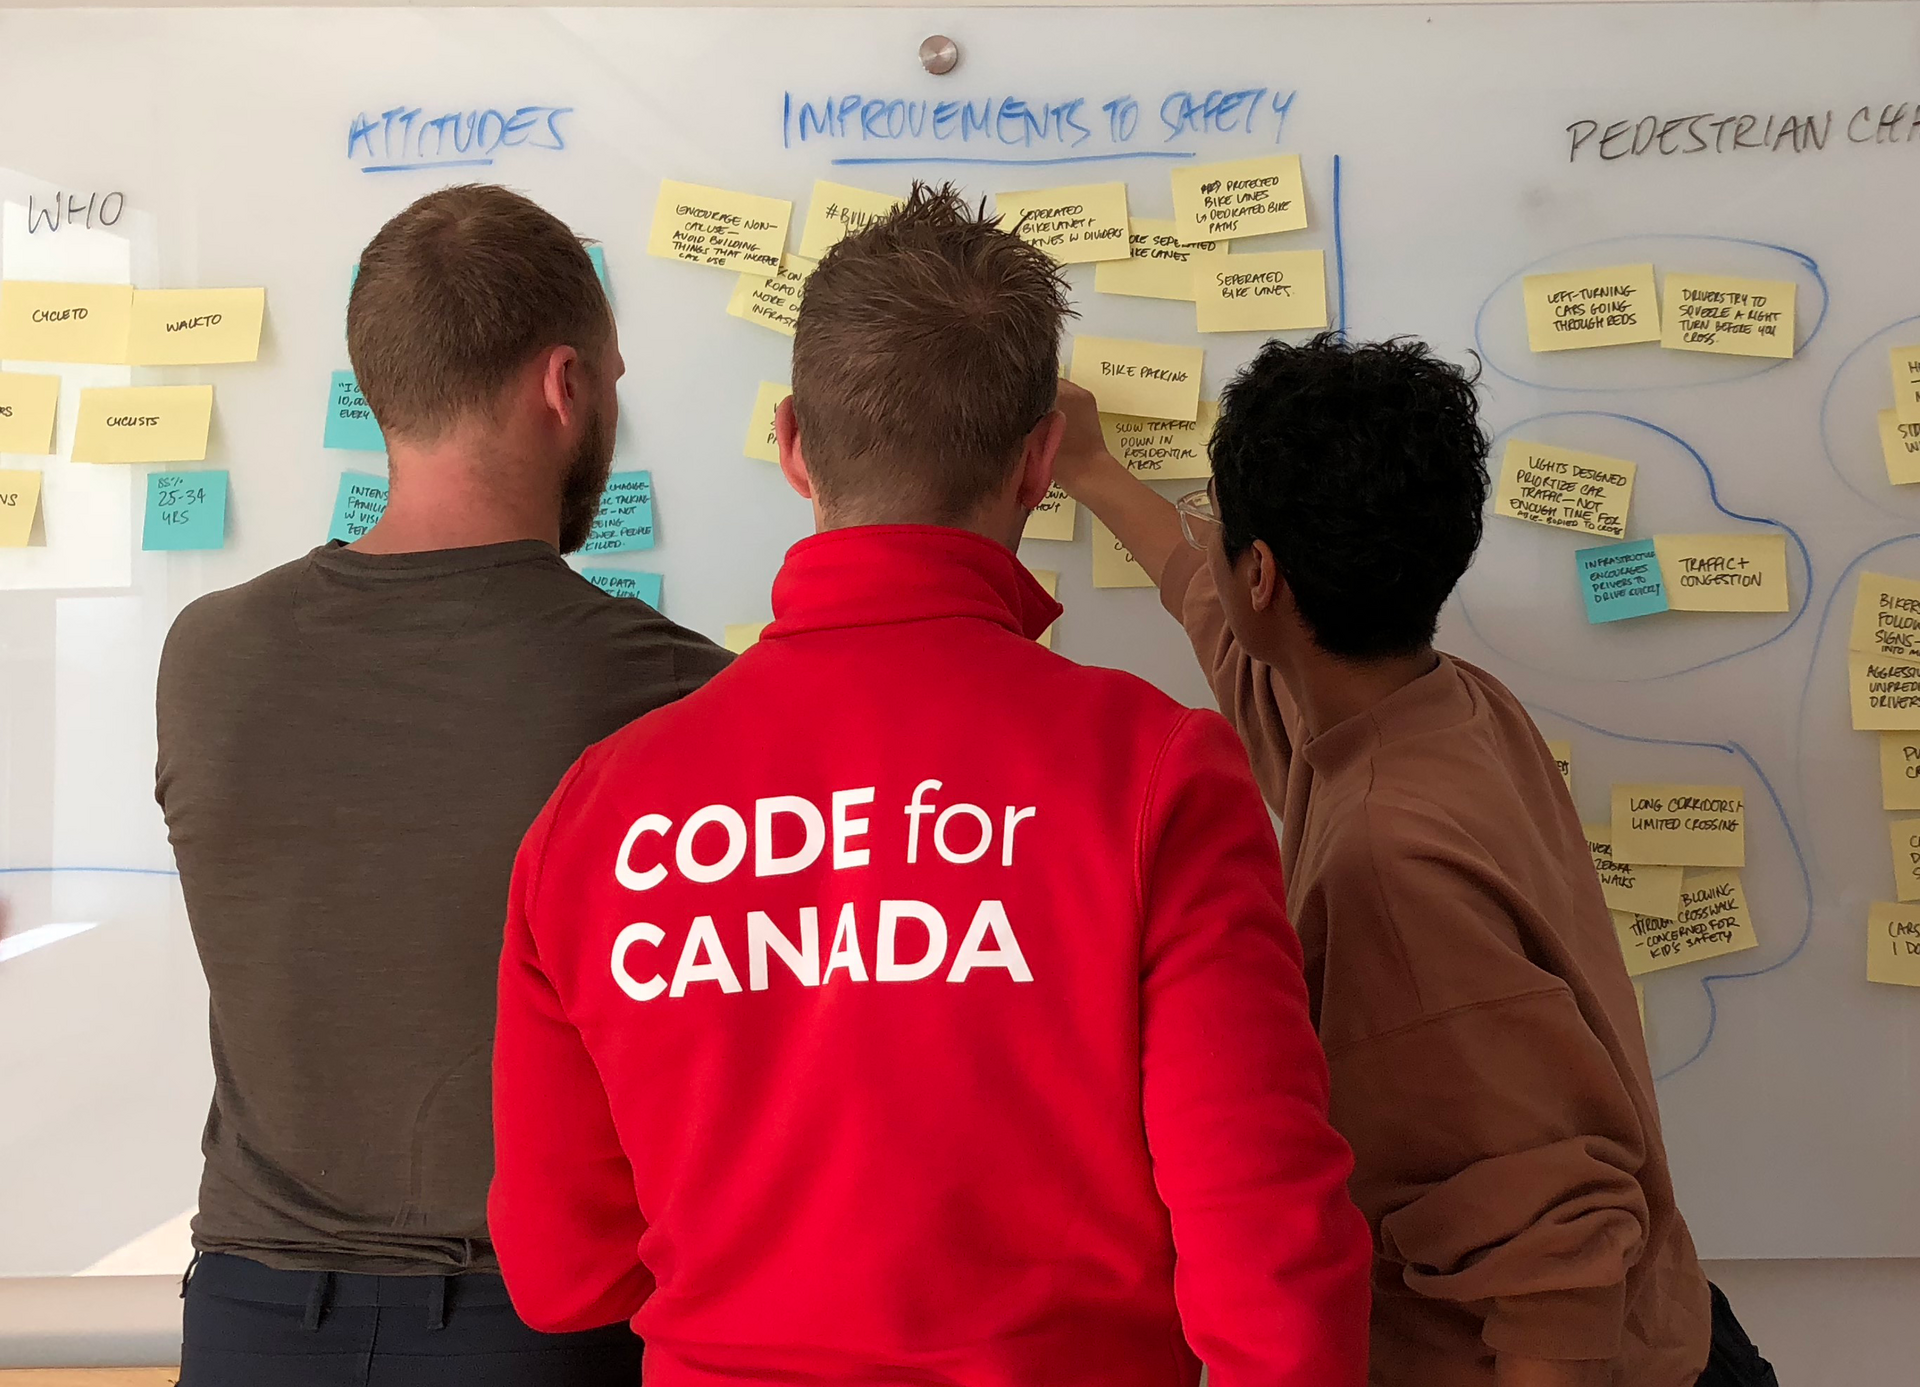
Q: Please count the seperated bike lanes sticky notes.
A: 3